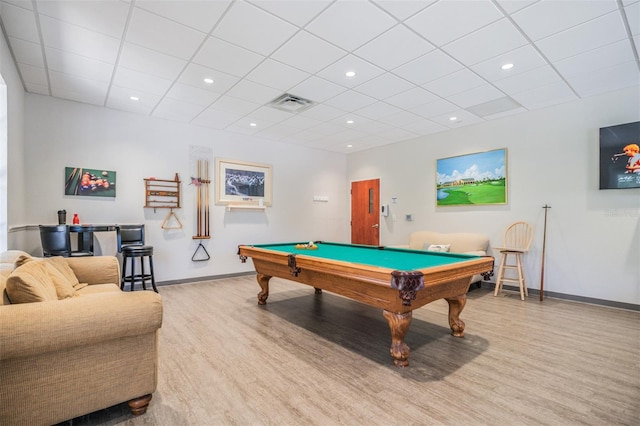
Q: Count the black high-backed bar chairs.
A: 2